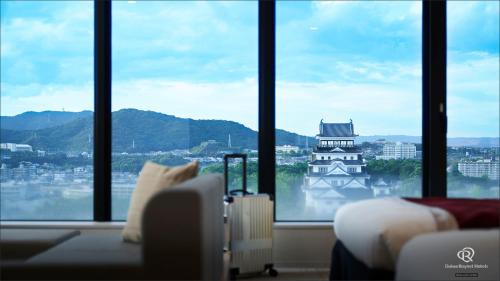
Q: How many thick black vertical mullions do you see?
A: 3